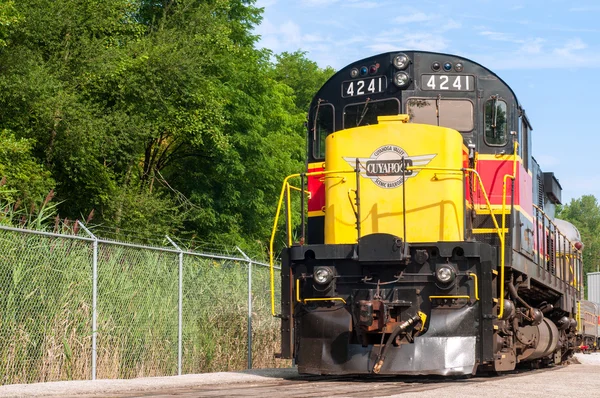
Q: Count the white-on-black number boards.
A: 2